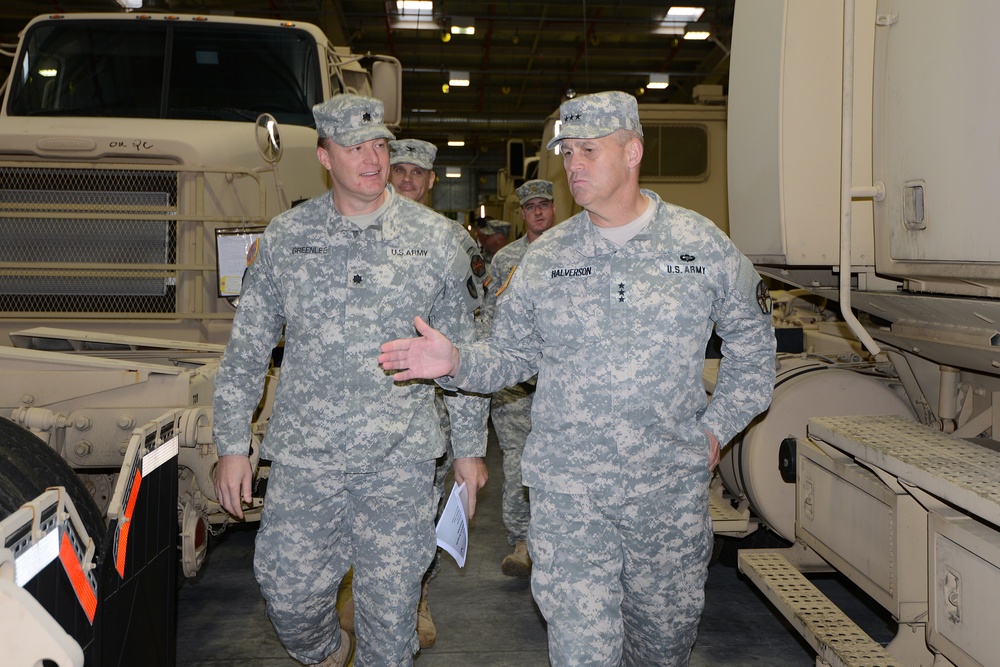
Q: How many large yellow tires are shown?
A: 0